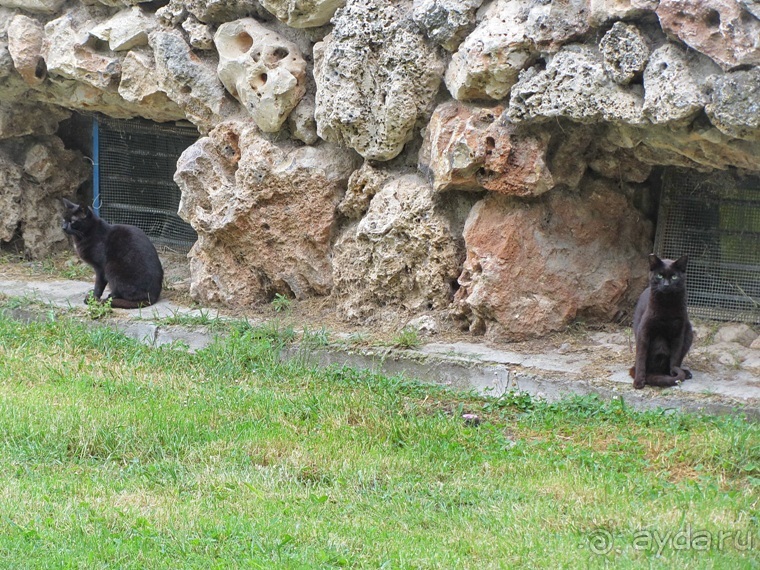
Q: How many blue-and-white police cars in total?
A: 0